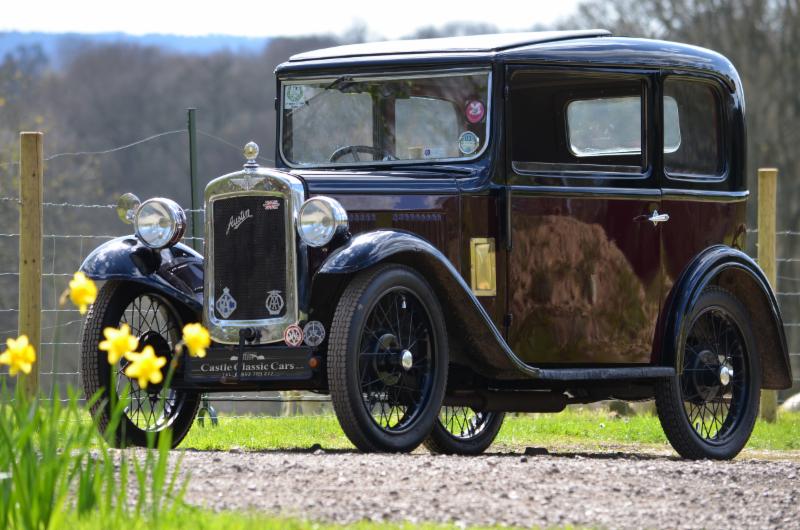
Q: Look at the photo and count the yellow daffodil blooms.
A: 5